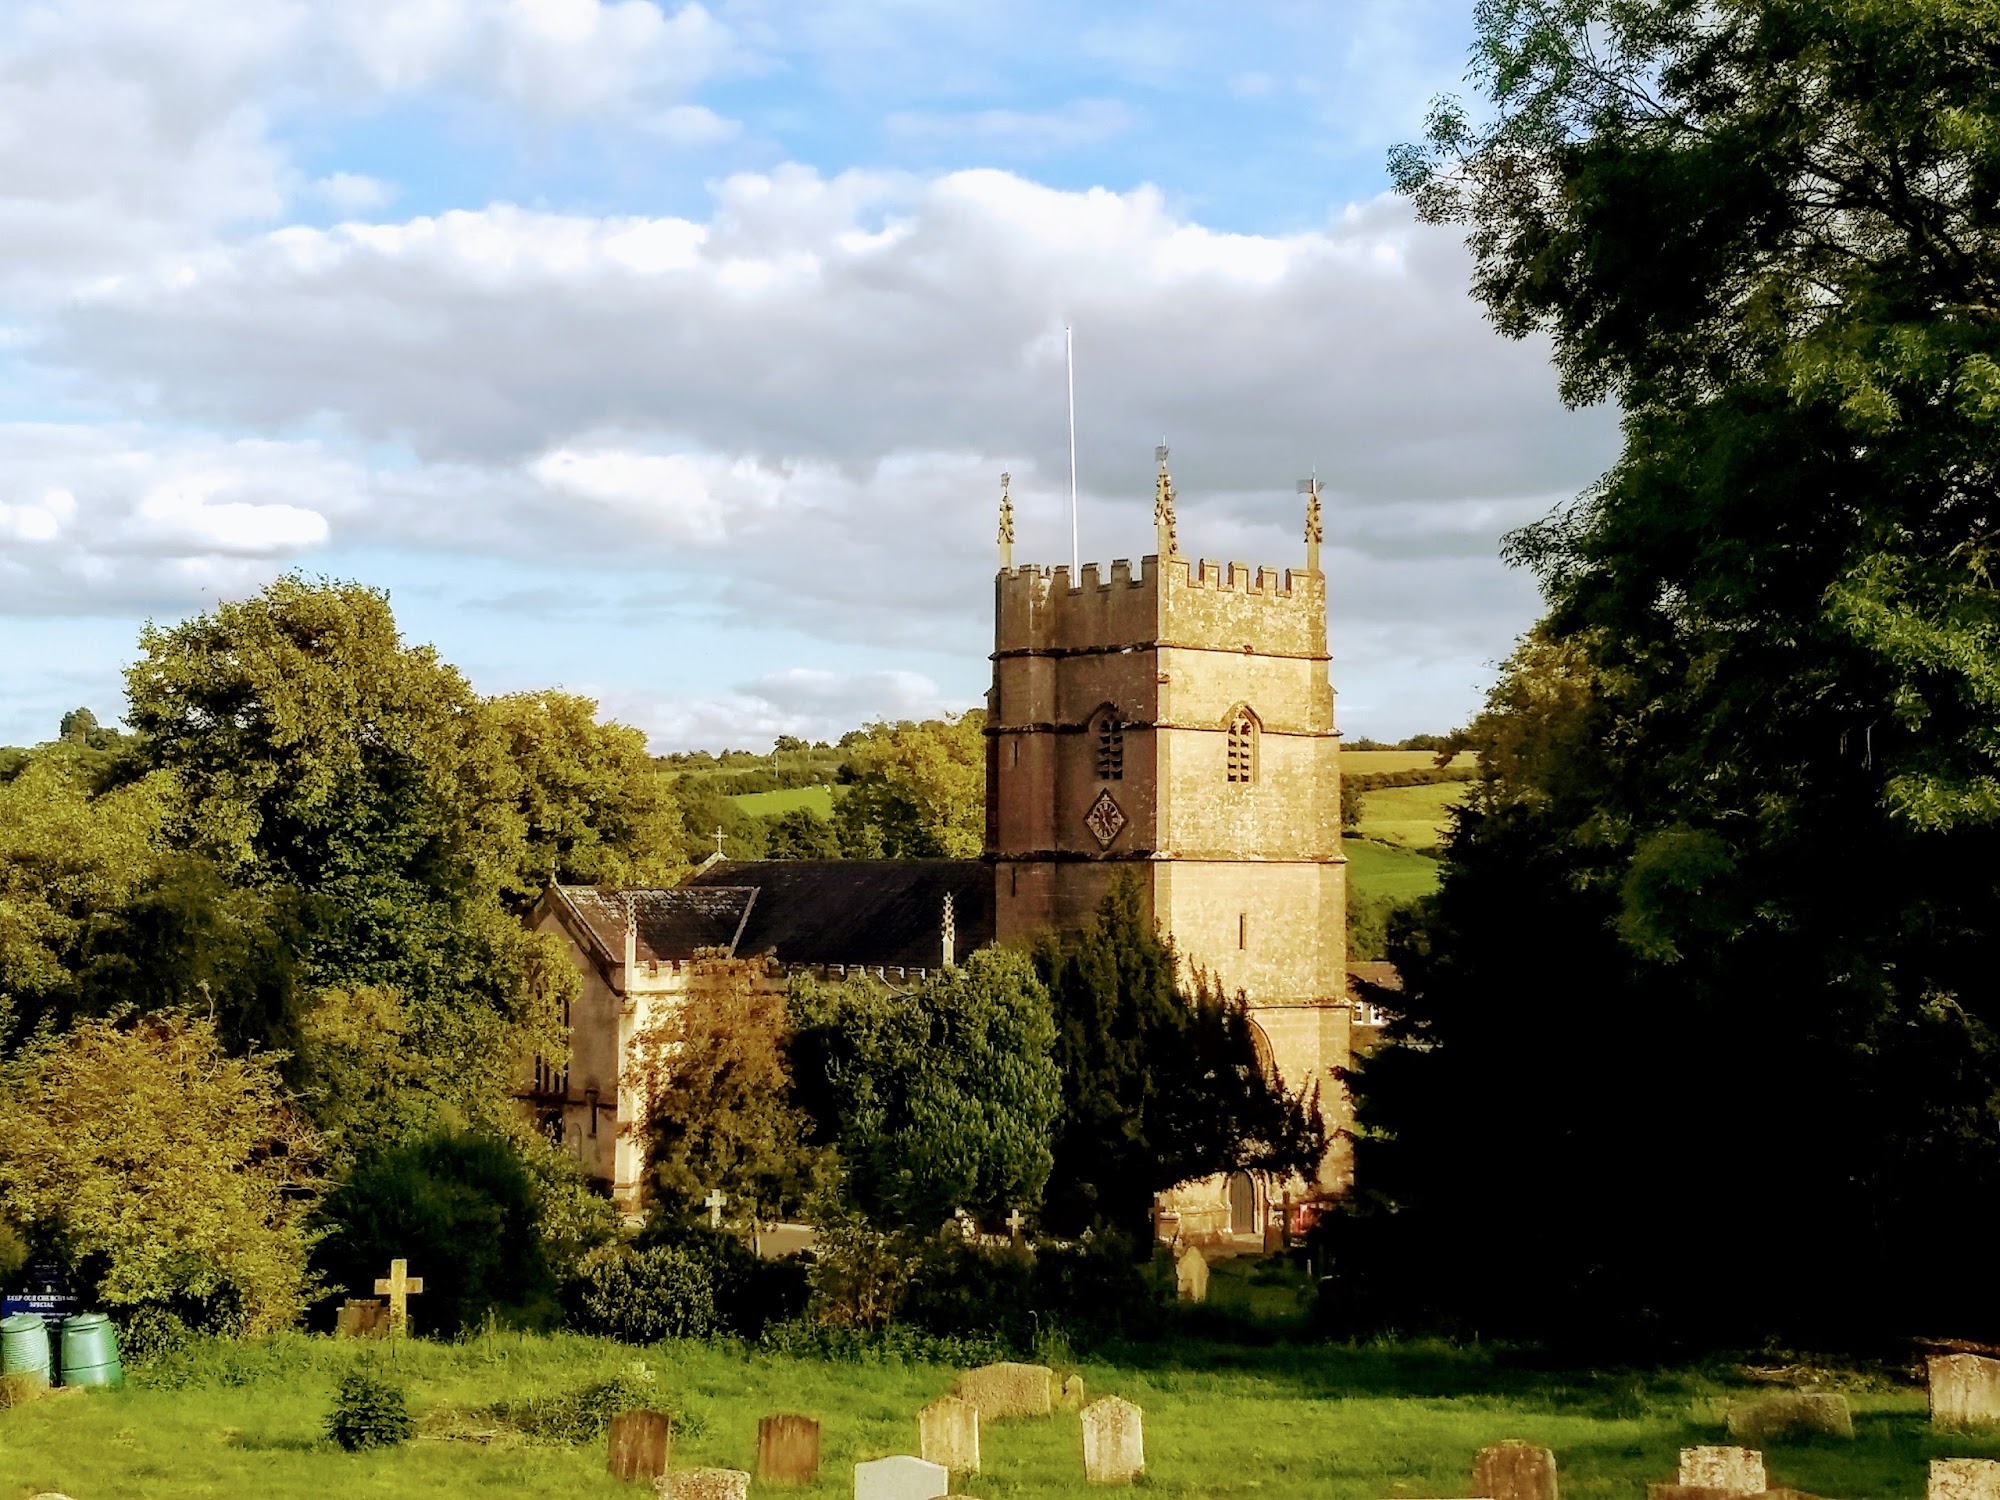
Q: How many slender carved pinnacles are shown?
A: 5